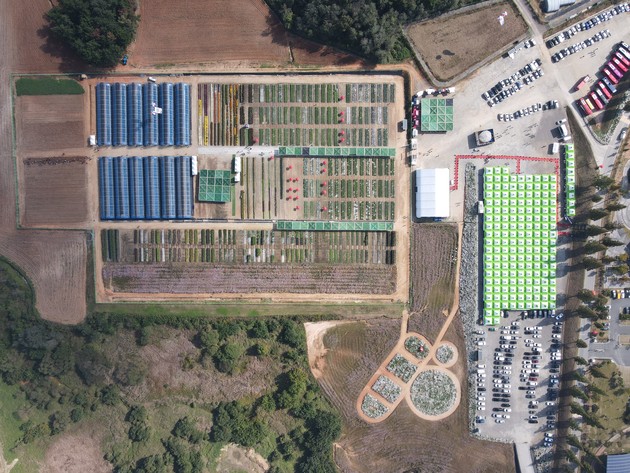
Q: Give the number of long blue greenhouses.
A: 12